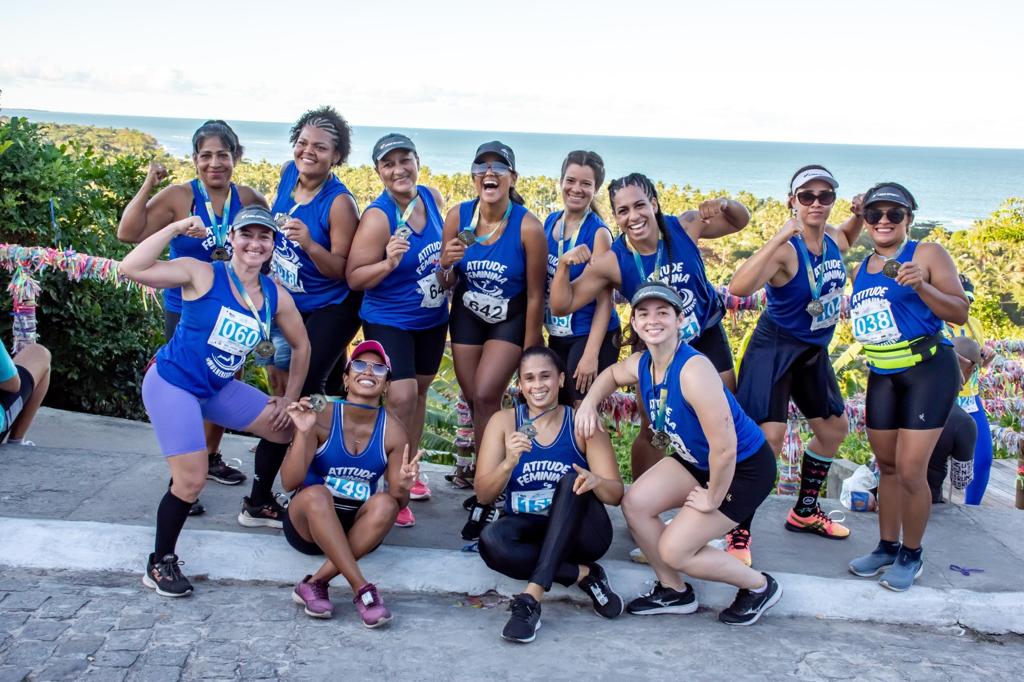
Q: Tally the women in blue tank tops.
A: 12